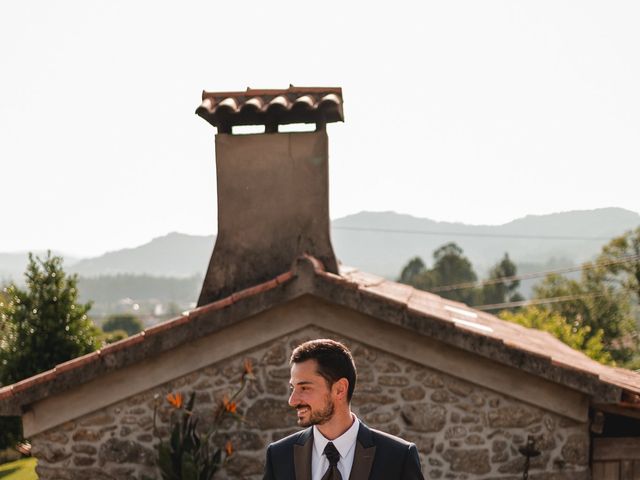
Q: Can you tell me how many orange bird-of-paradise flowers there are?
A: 4